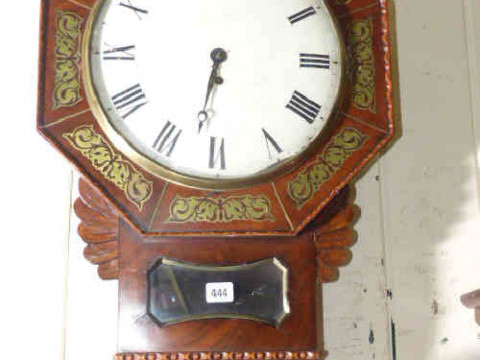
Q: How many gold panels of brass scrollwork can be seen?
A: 5